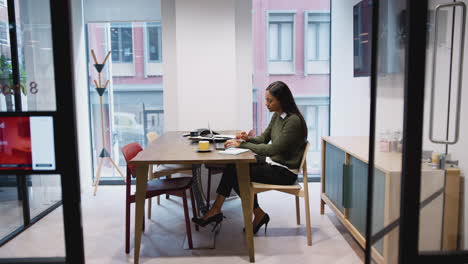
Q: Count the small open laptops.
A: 1